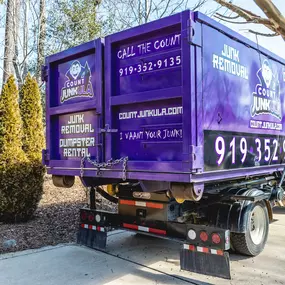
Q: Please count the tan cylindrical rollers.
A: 2